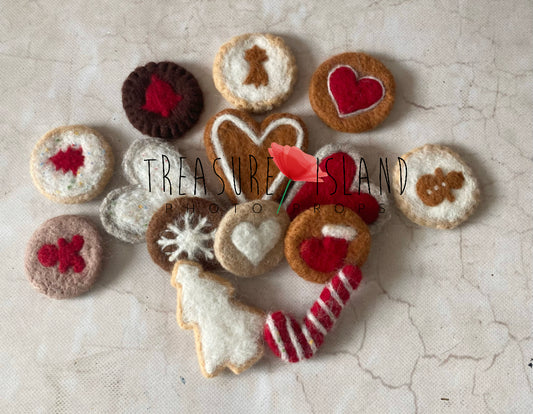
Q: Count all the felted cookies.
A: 14